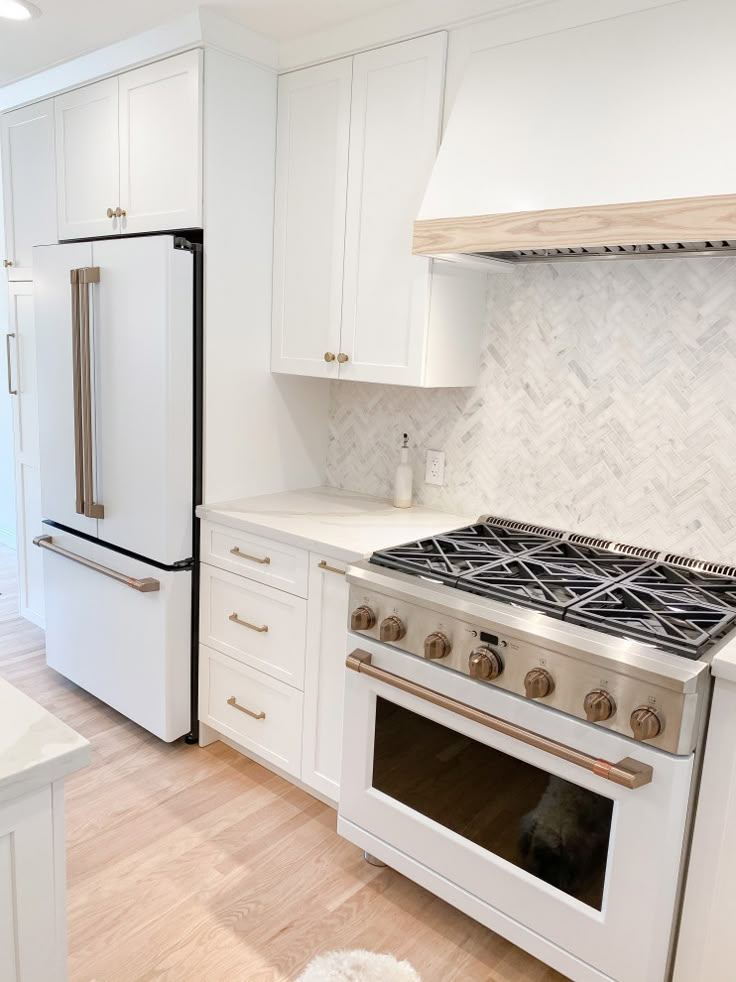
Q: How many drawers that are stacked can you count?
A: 3